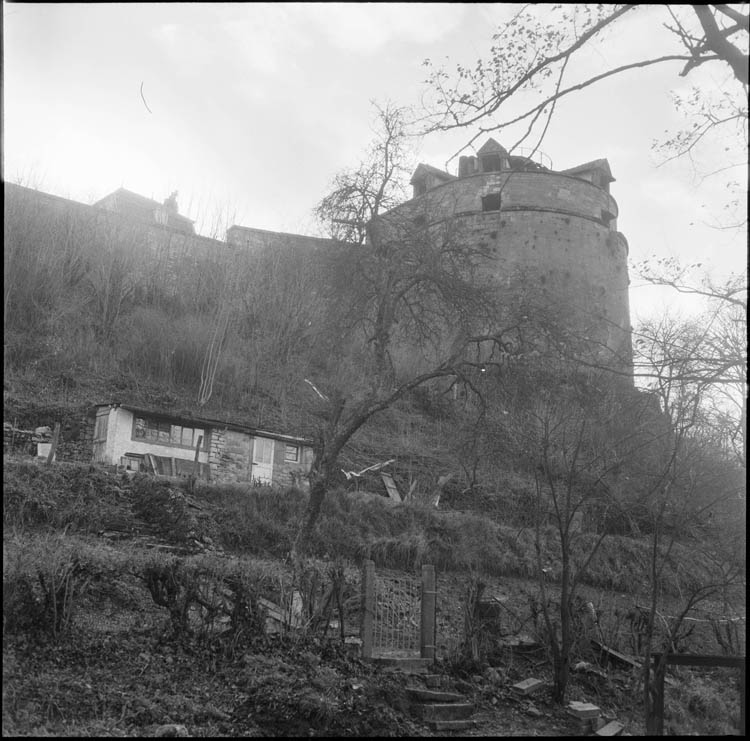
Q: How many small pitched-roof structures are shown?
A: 3